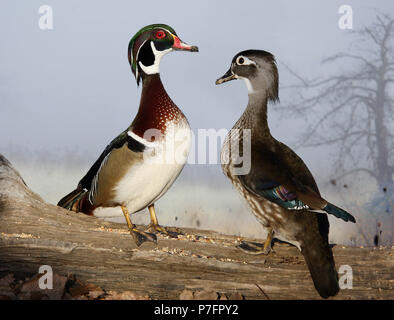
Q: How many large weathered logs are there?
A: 1